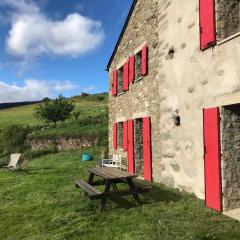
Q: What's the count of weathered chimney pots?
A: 0